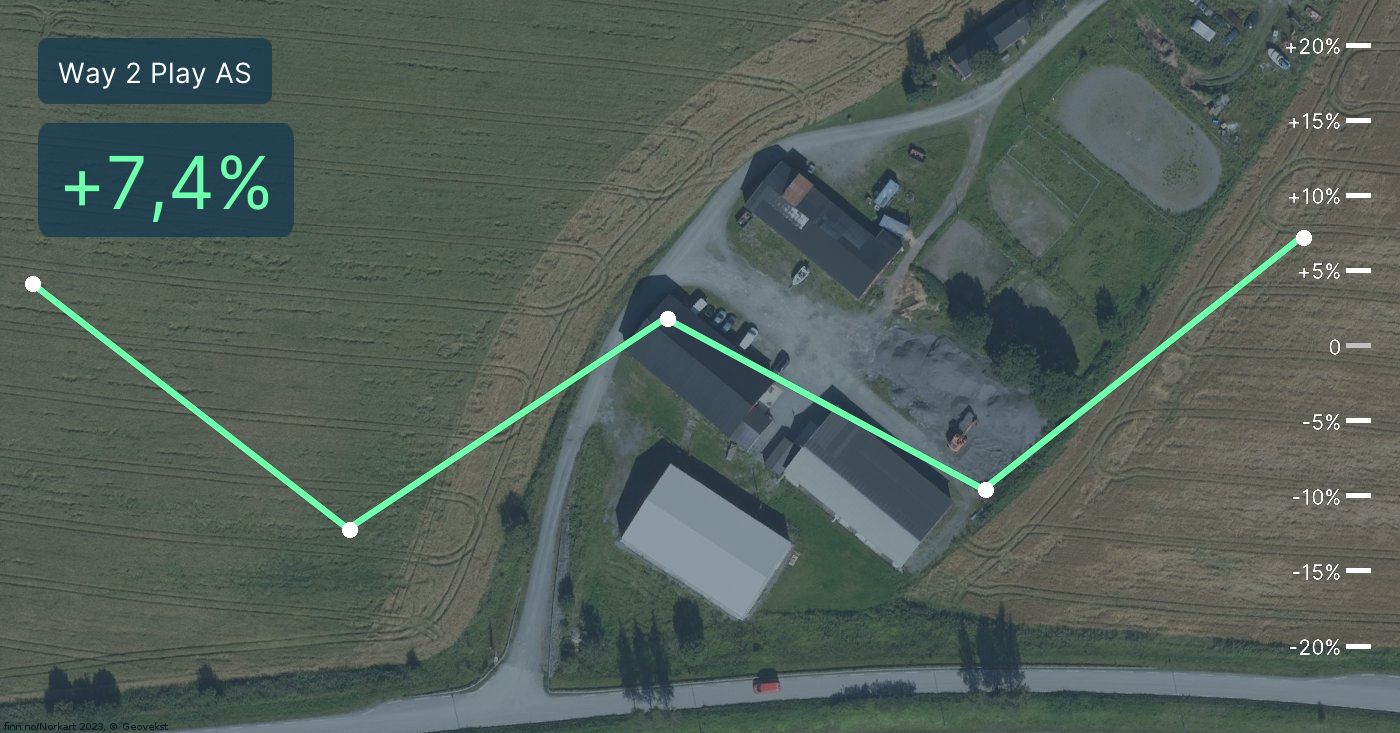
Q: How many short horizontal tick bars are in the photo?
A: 9